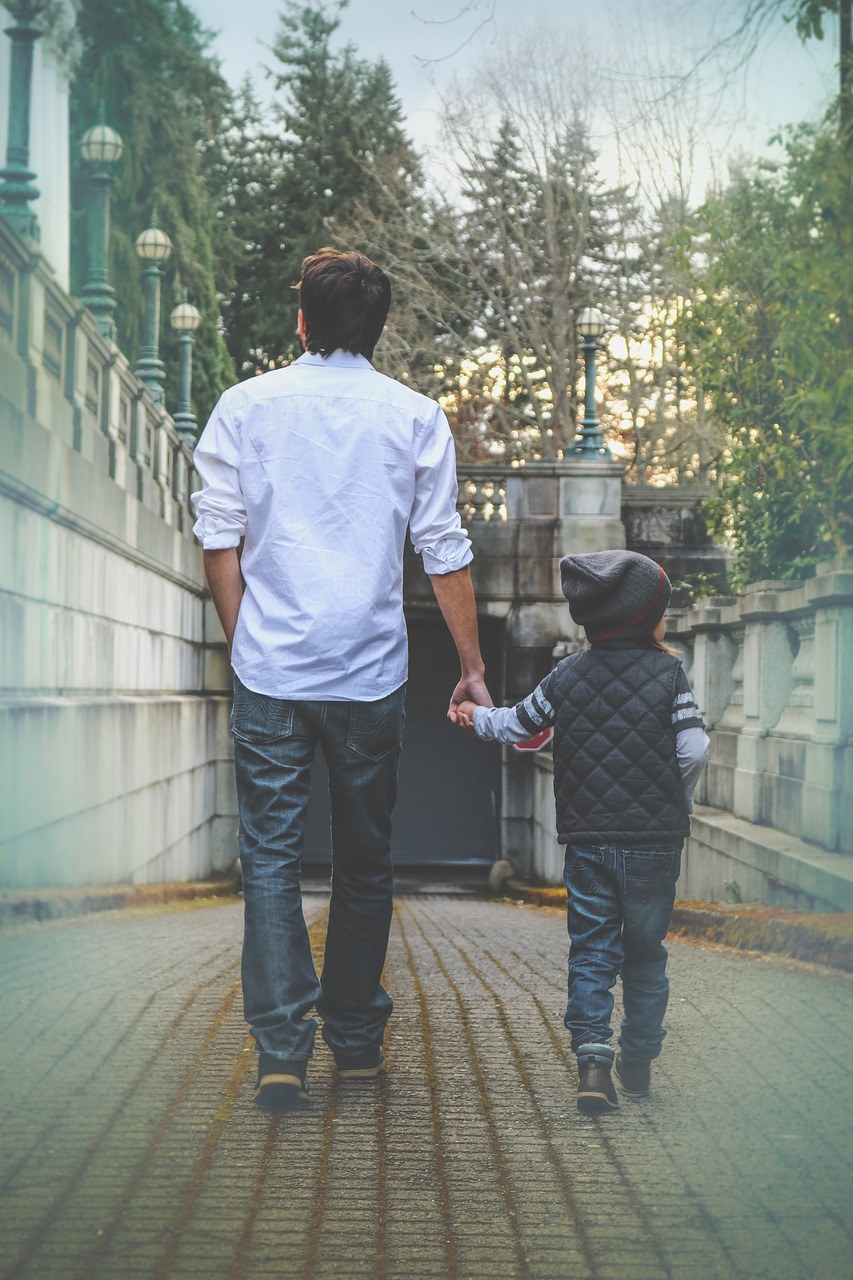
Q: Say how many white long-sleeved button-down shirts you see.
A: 1